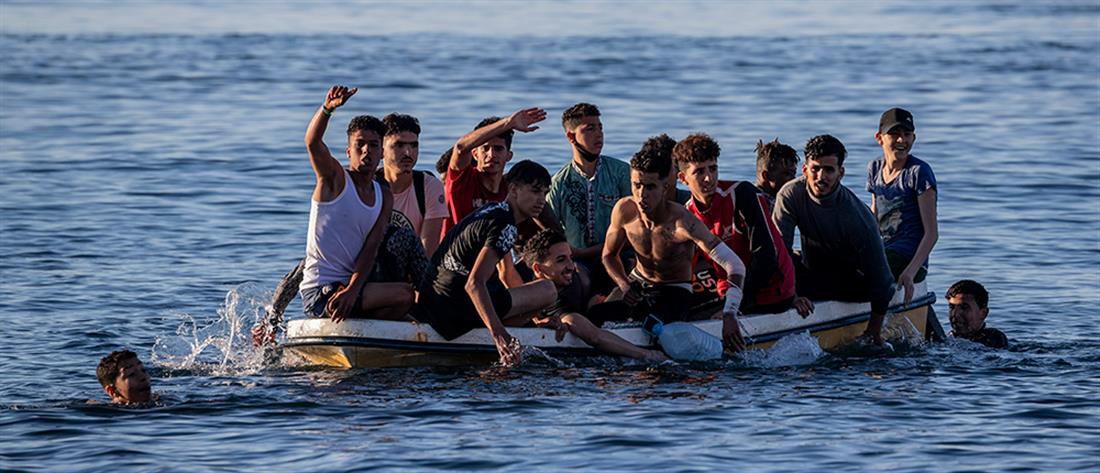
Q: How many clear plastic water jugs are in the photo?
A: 1